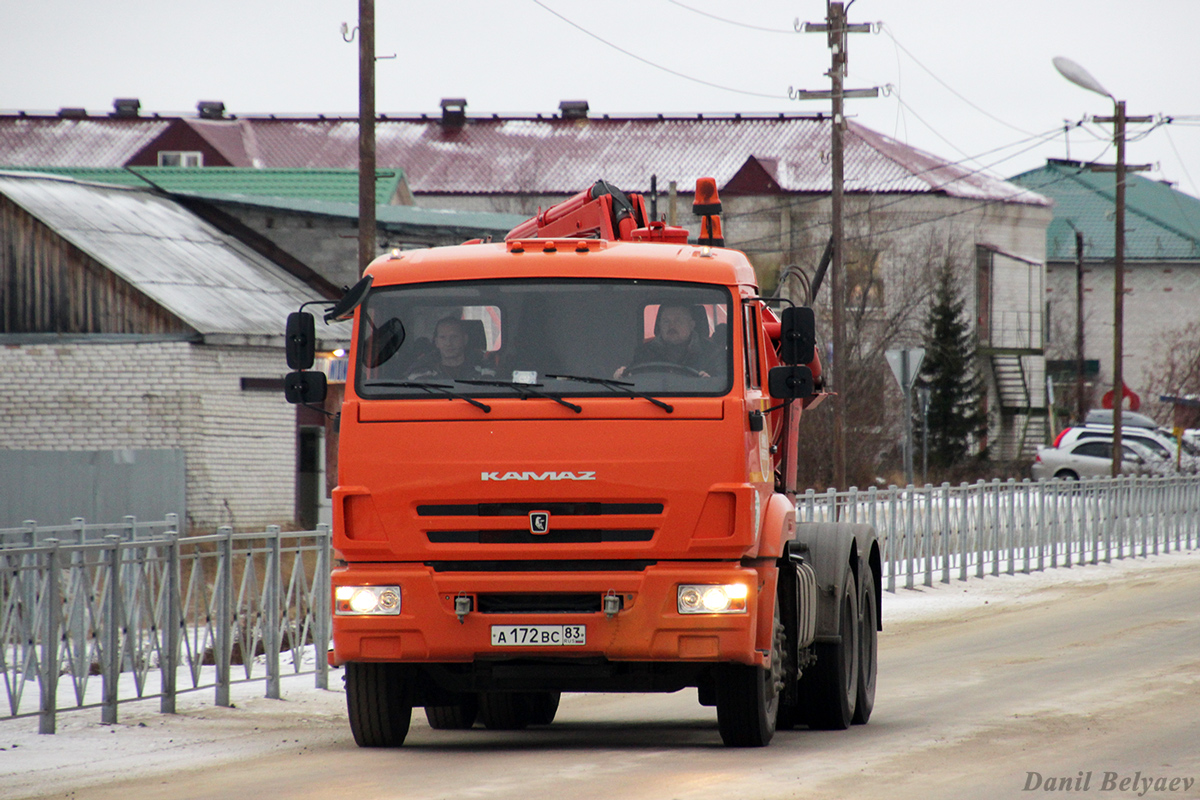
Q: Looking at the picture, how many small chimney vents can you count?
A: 5